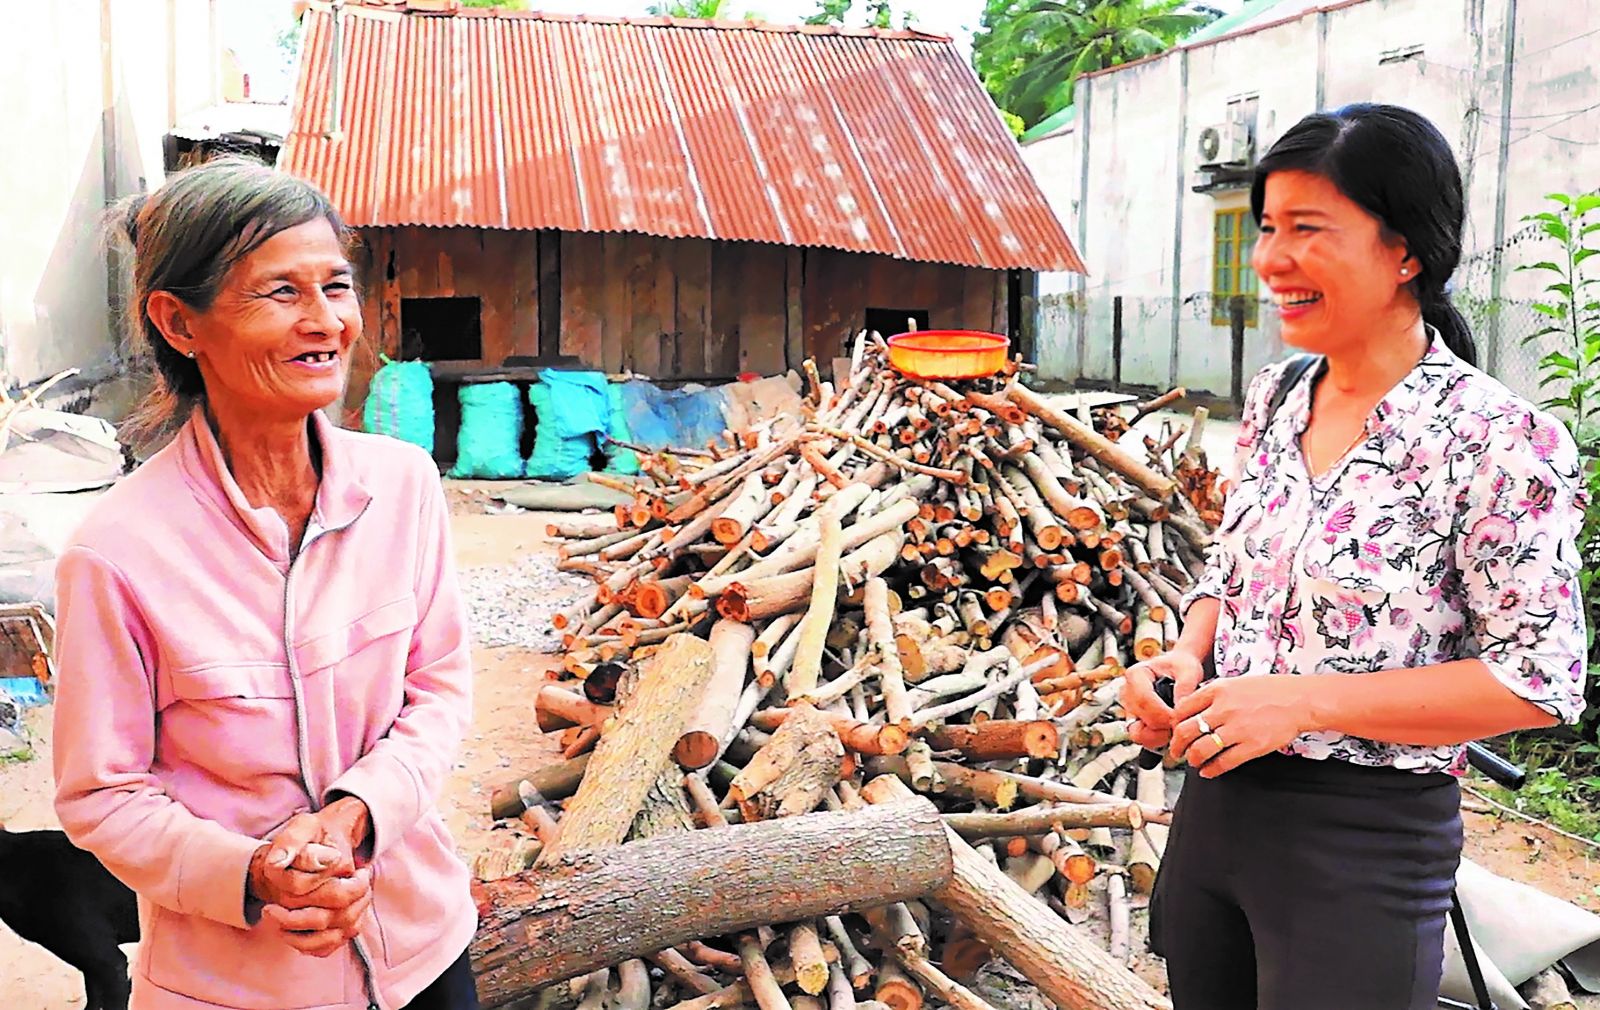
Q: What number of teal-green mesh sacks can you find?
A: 4